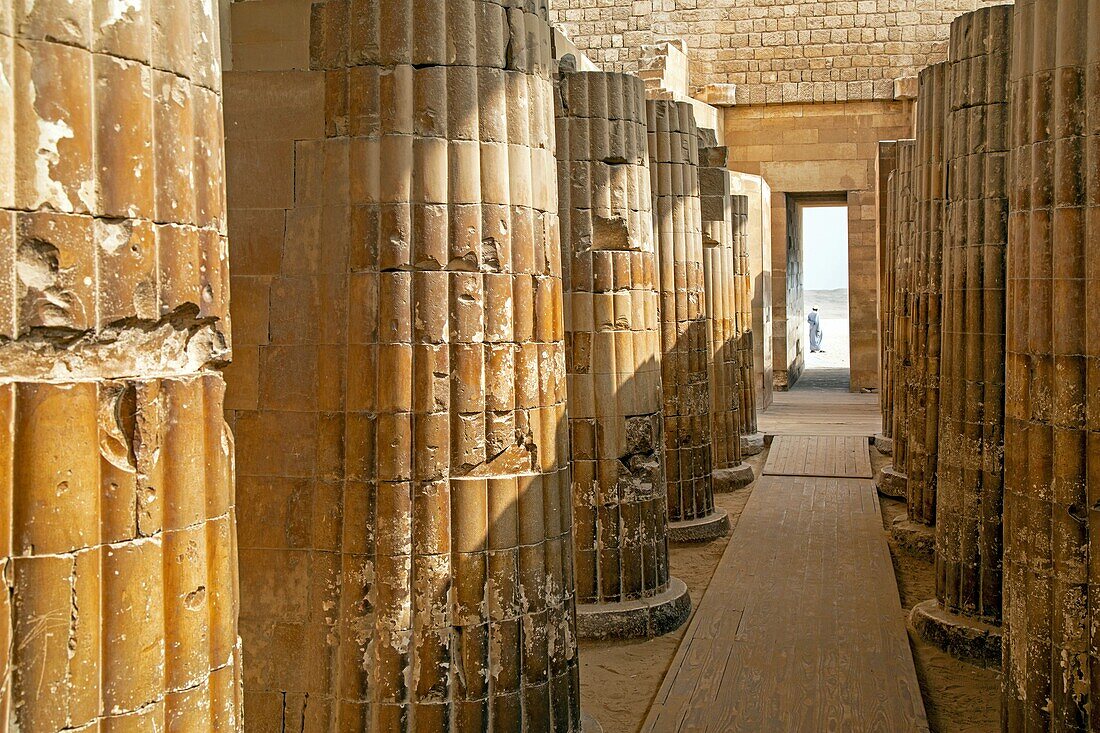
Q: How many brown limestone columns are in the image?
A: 11